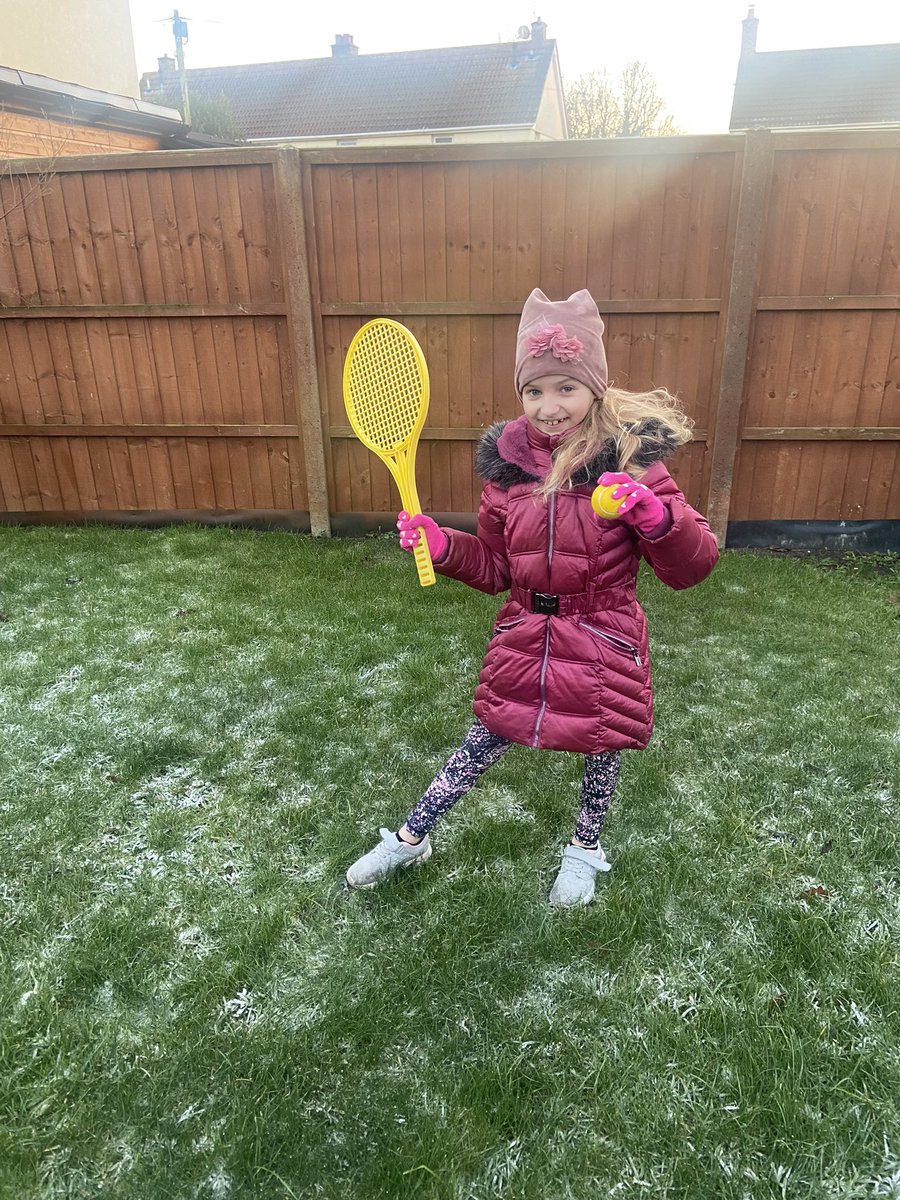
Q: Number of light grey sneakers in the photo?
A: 2